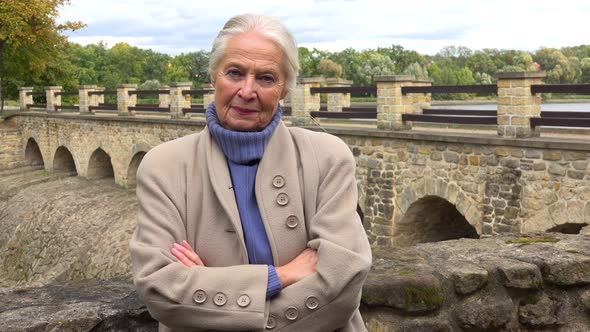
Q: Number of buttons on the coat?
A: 9